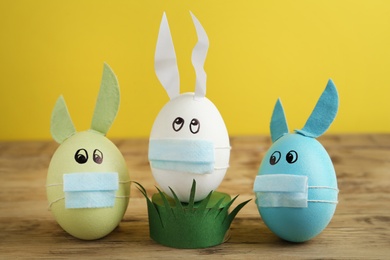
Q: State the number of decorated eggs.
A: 3